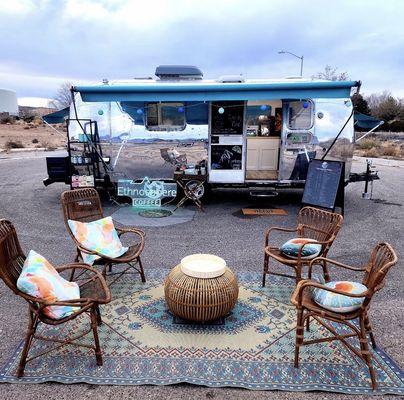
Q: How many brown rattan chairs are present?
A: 4